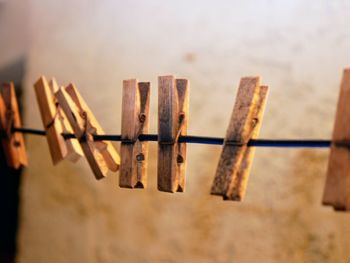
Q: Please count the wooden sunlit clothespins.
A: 7